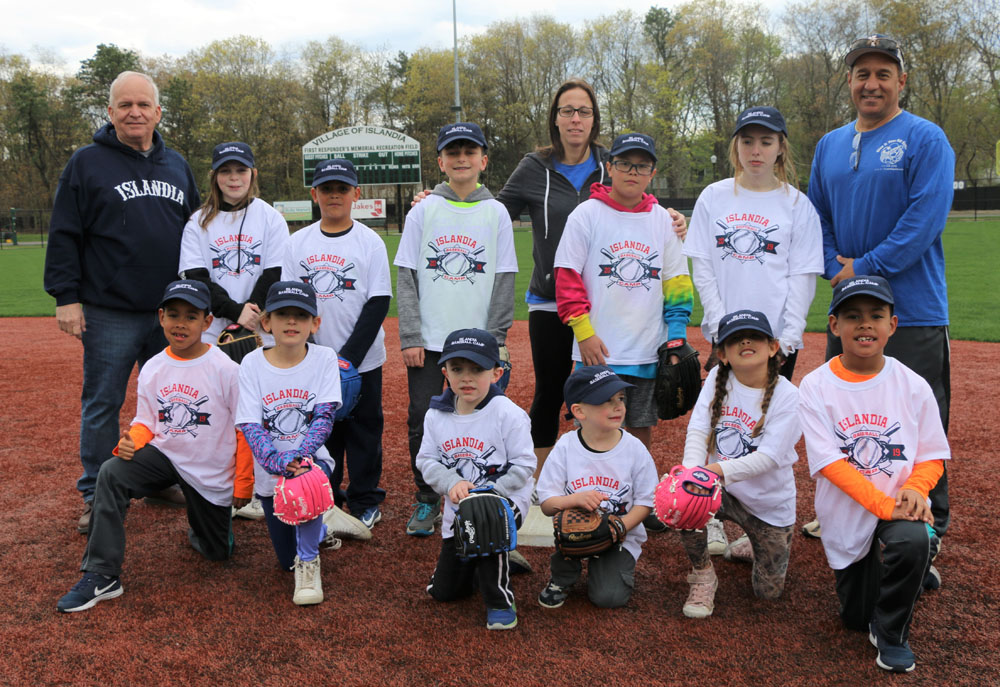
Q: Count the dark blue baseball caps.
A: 11